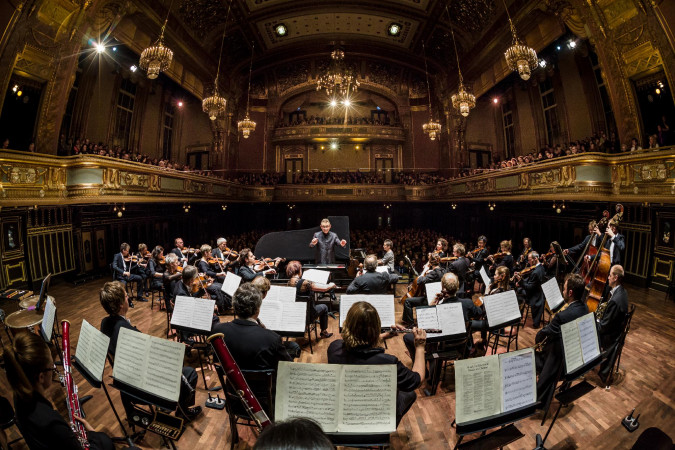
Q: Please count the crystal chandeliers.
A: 7